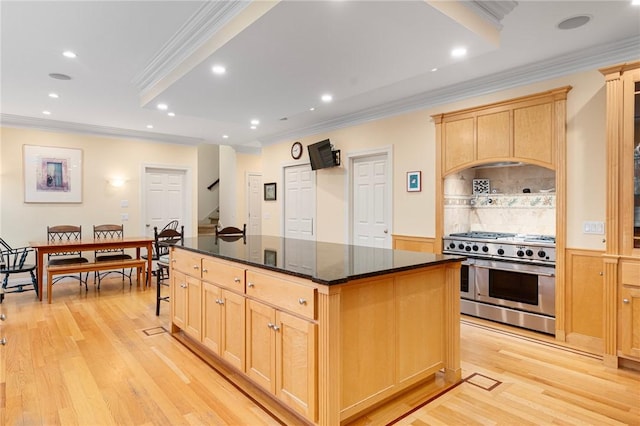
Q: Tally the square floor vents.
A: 2